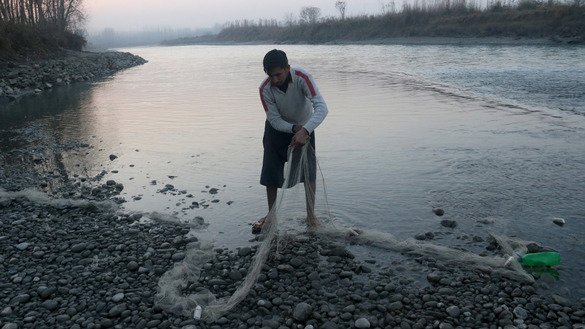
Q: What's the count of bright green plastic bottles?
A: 1